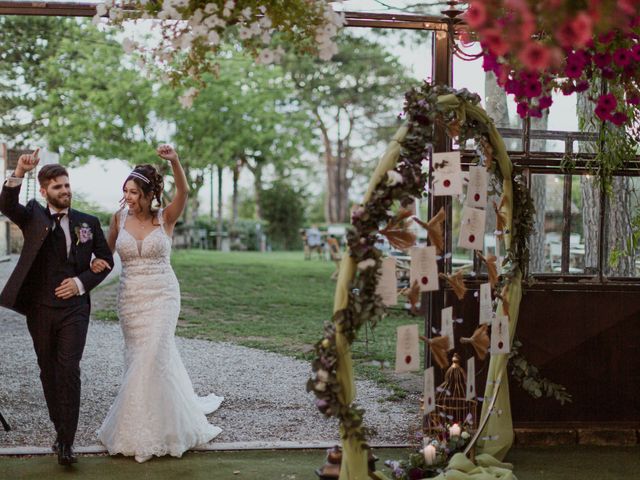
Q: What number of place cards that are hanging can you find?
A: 11